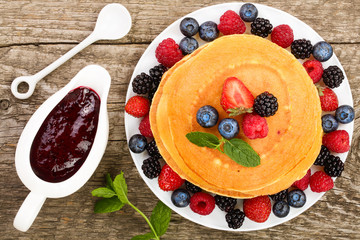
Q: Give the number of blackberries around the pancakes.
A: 14